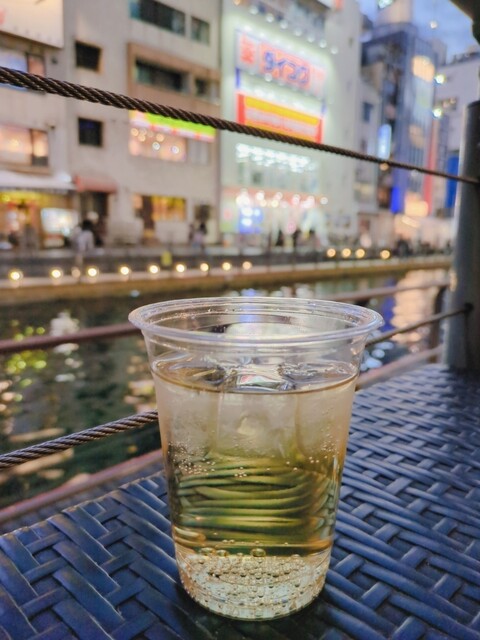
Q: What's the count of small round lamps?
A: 13